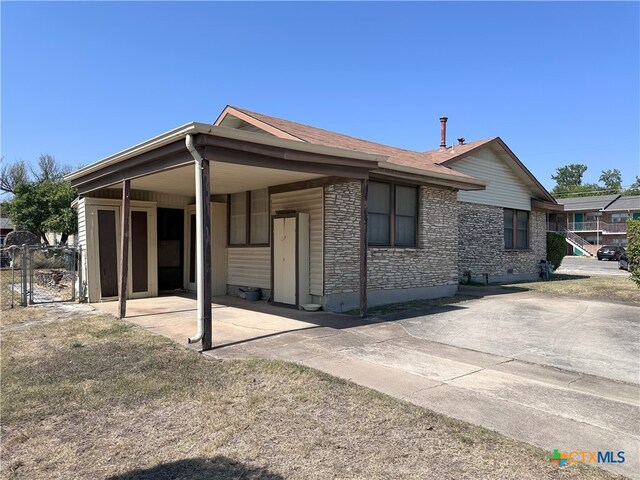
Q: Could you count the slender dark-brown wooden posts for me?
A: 3